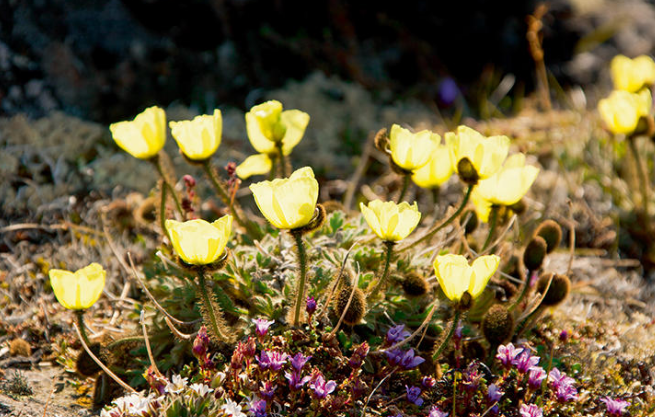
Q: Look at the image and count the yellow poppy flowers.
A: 14